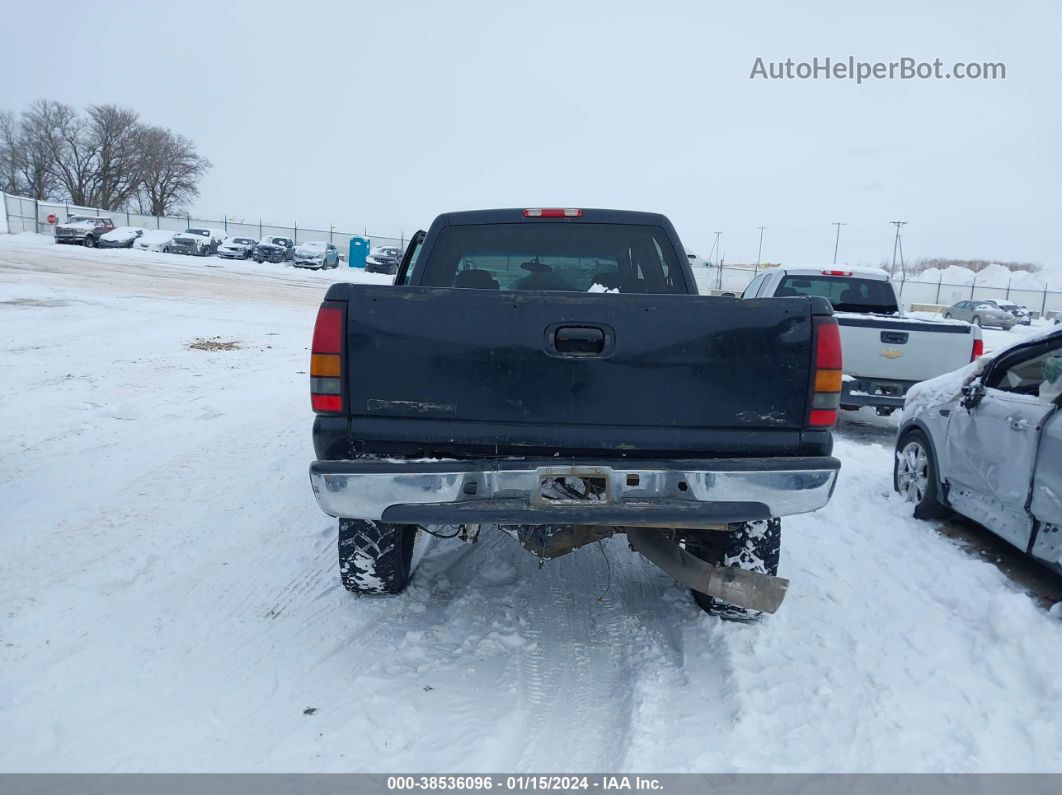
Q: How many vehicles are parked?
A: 13